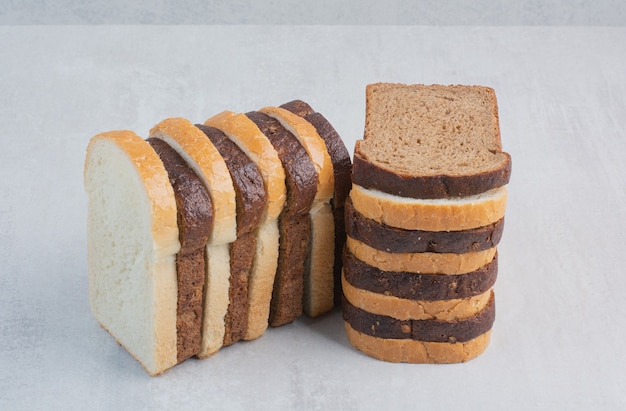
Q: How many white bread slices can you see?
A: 8